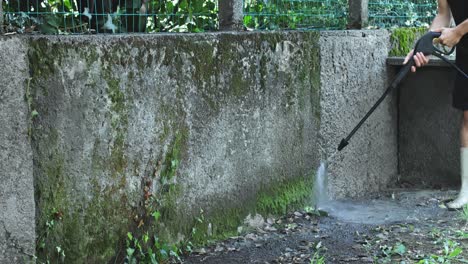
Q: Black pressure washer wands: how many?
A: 1